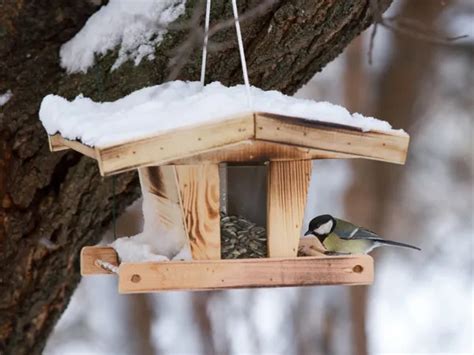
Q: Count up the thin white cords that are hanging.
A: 2